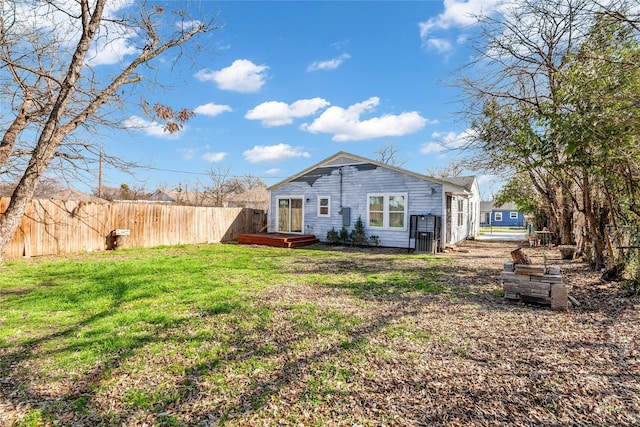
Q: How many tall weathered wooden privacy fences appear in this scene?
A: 1